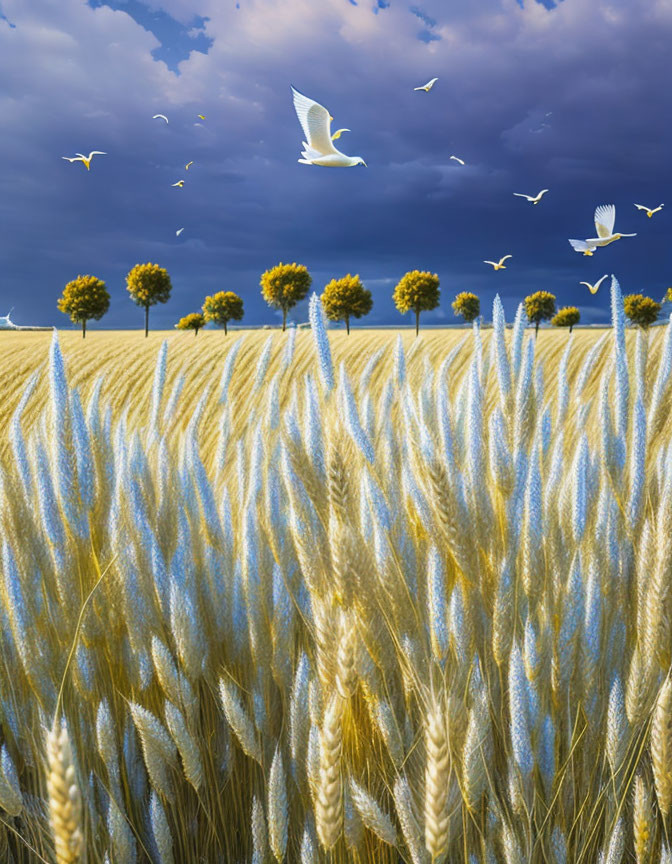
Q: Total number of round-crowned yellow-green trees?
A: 11